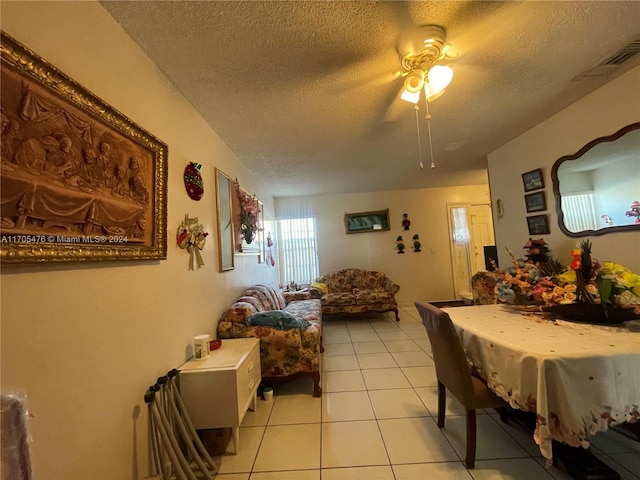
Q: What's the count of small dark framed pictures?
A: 3